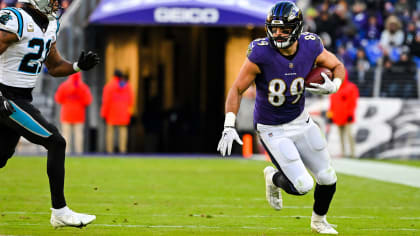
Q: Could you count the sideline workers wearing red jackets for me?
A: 3